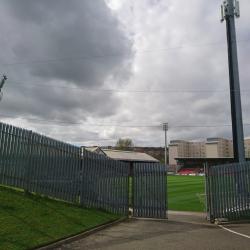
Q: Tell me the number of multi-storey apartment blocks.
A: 2